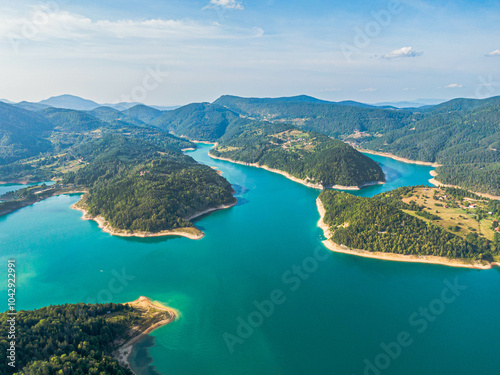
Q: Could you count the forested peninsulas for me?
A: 4